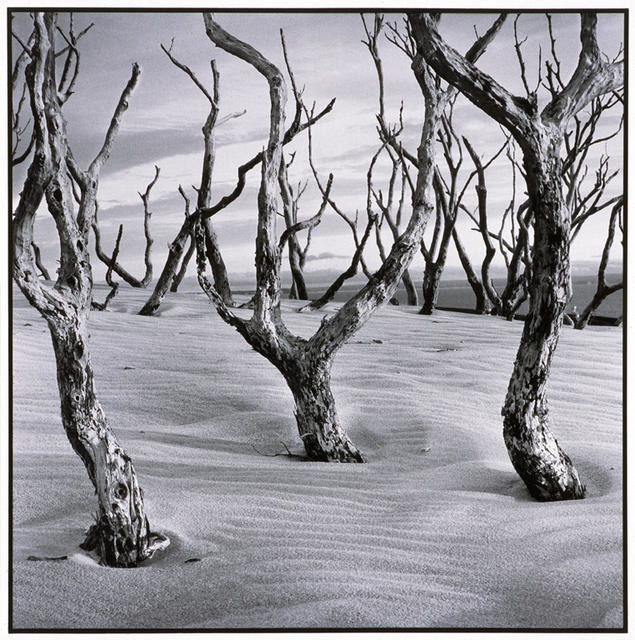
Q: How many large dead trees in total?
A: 3